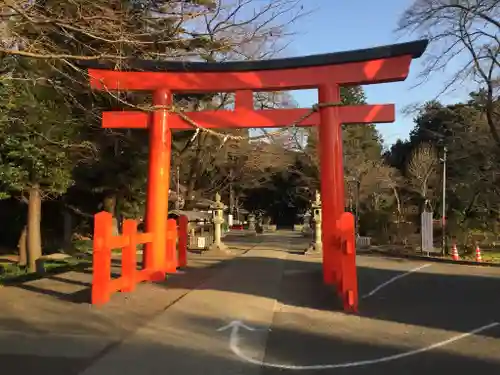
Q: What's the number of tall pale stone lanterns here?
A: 2